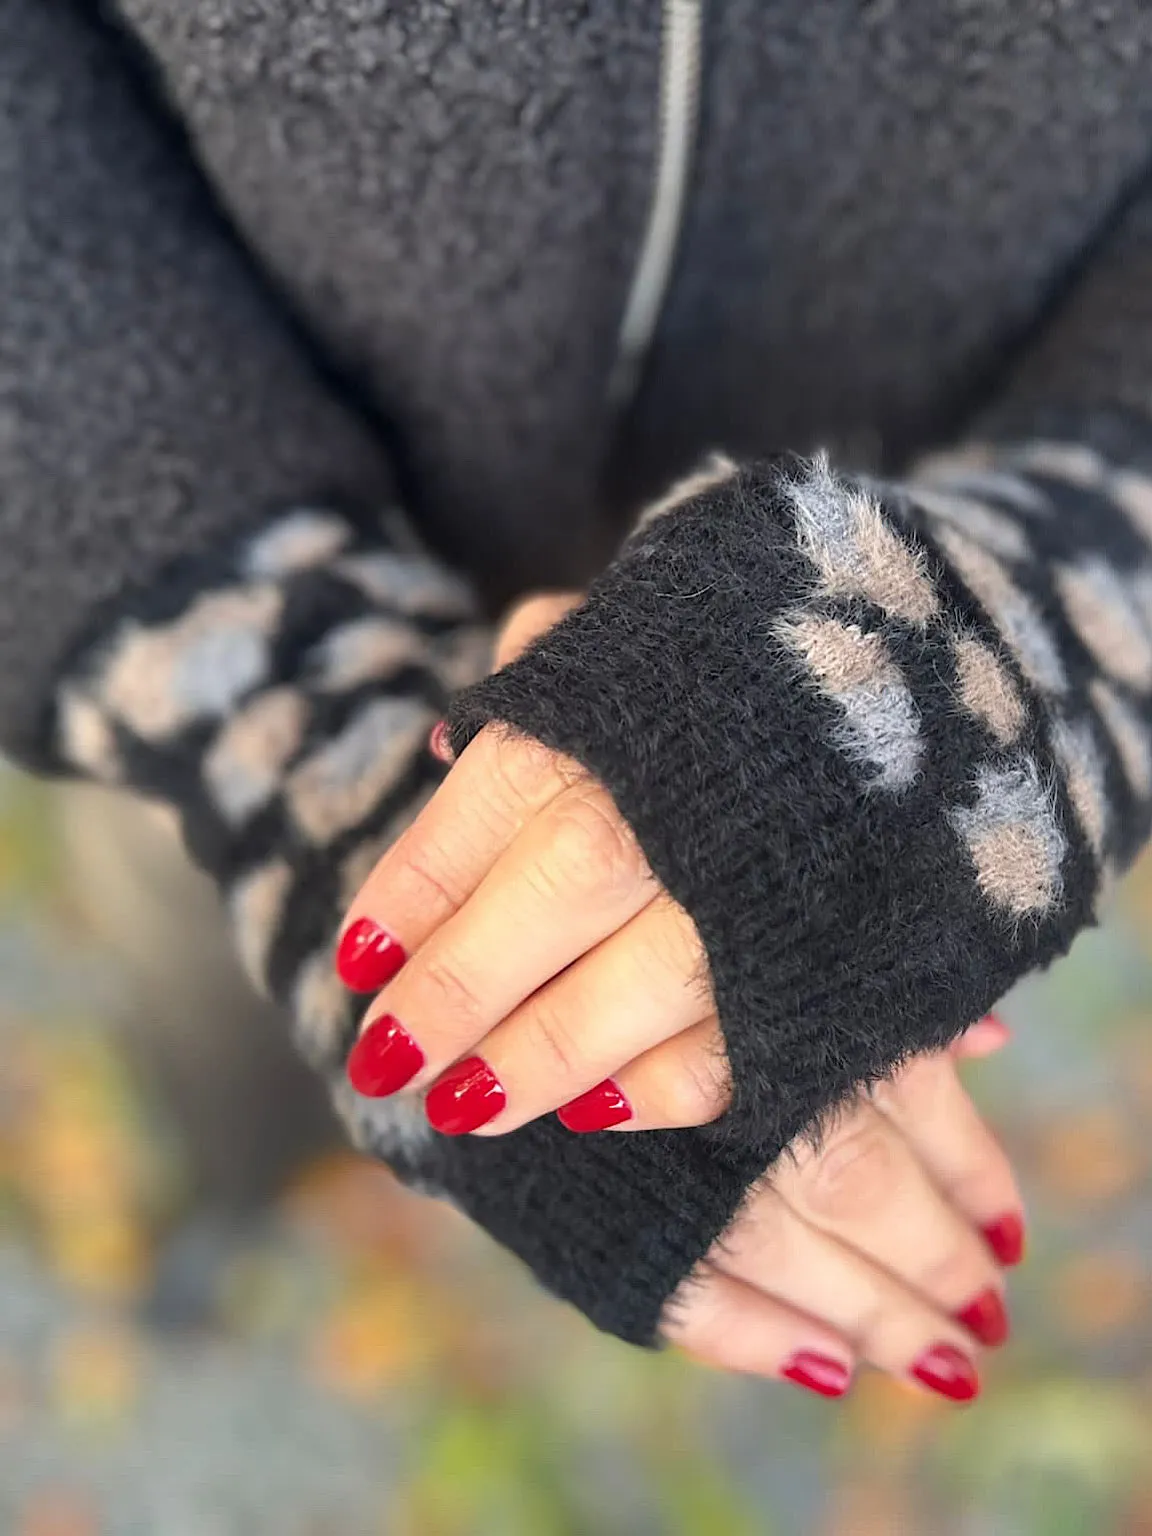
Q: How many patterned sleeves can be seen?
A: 2